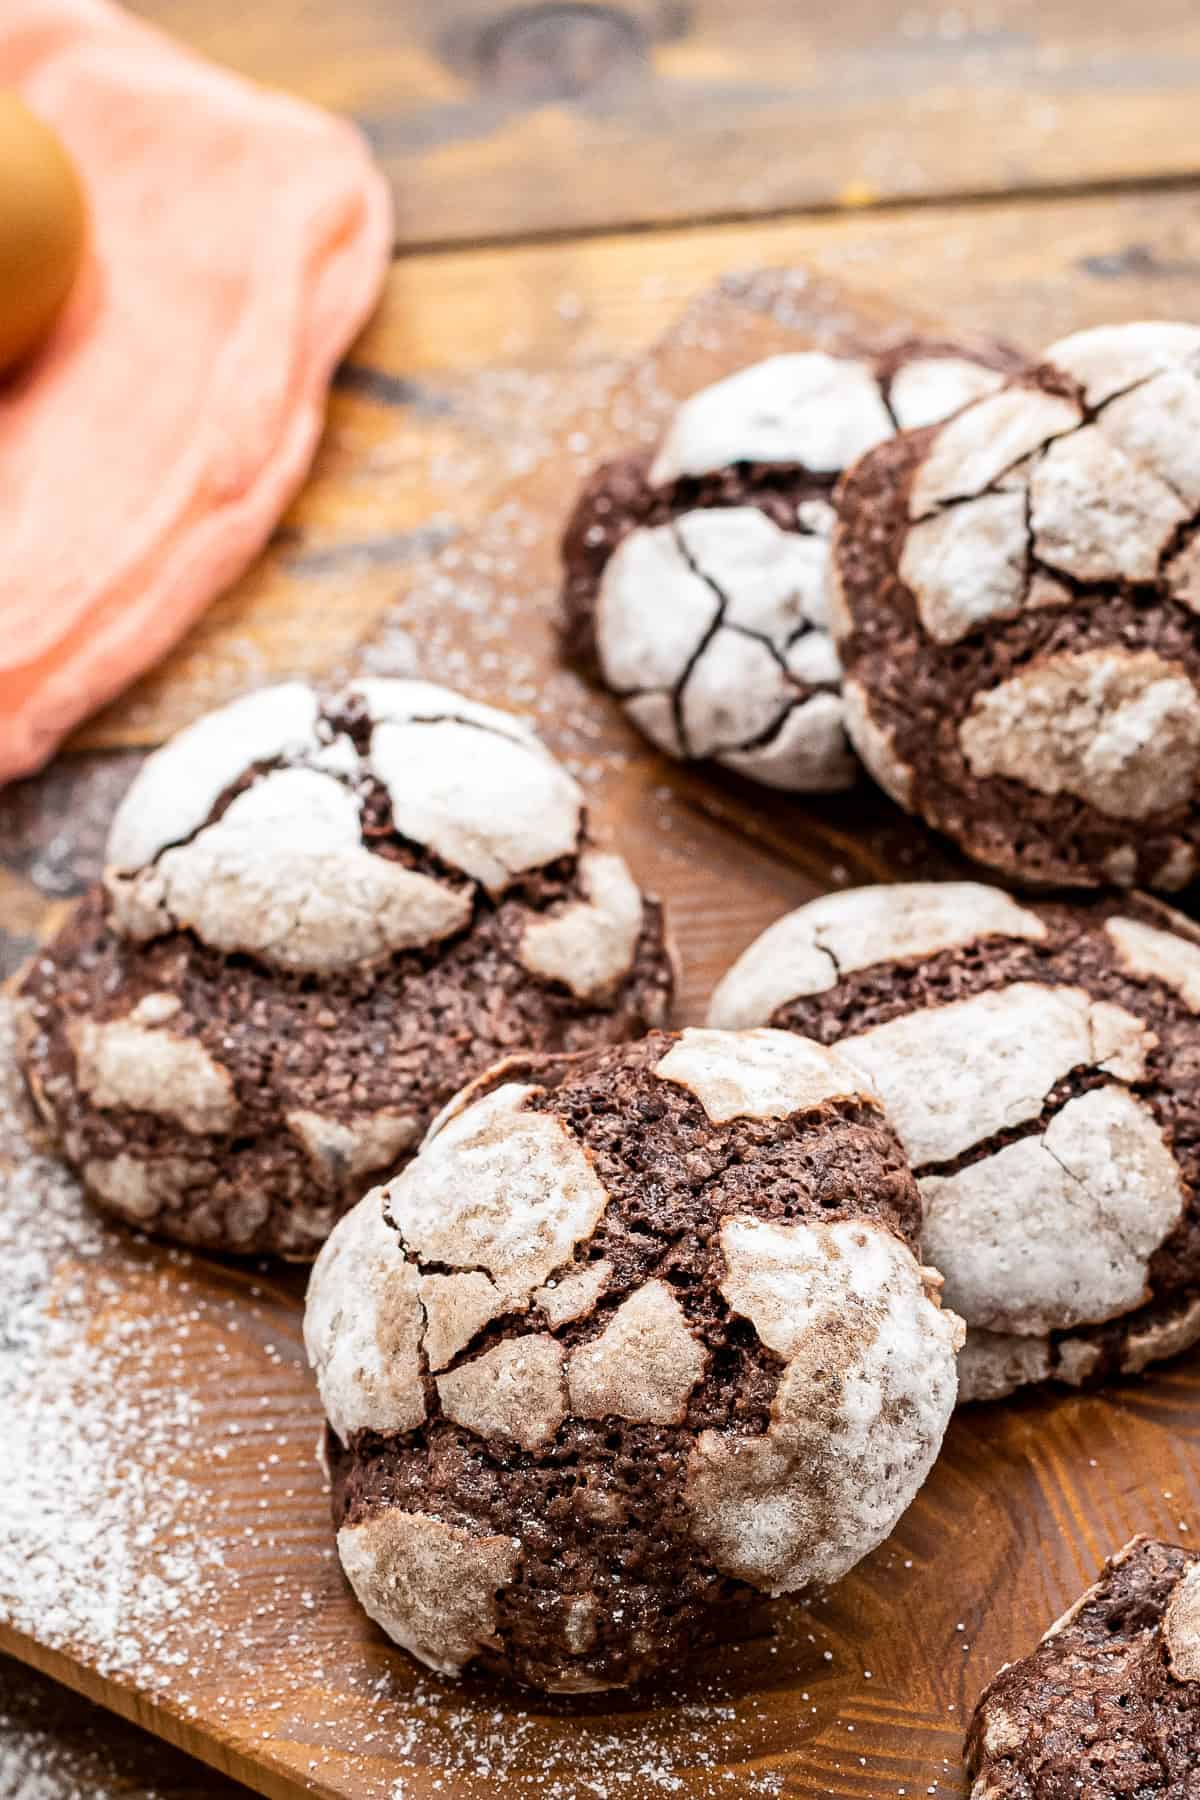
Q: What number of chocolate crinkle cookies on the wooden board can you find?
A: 6